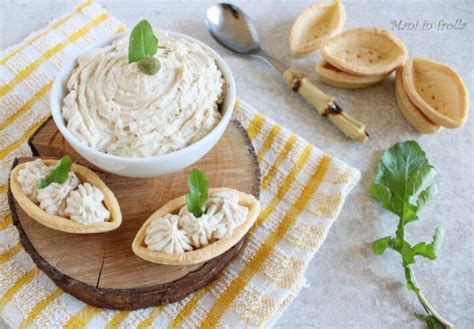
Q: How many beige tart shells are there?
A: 7